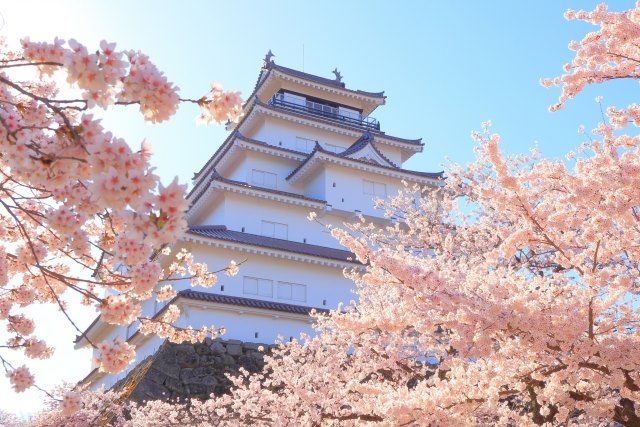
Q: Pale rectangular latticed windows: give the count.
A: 7